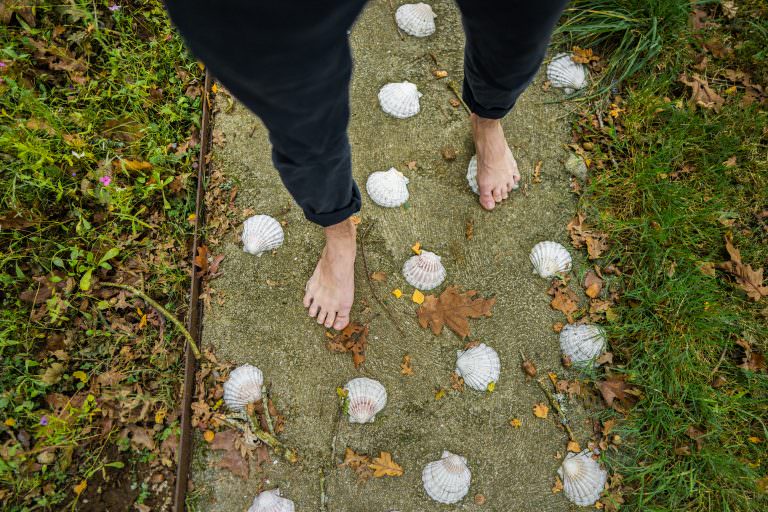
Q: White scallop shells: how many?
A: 15